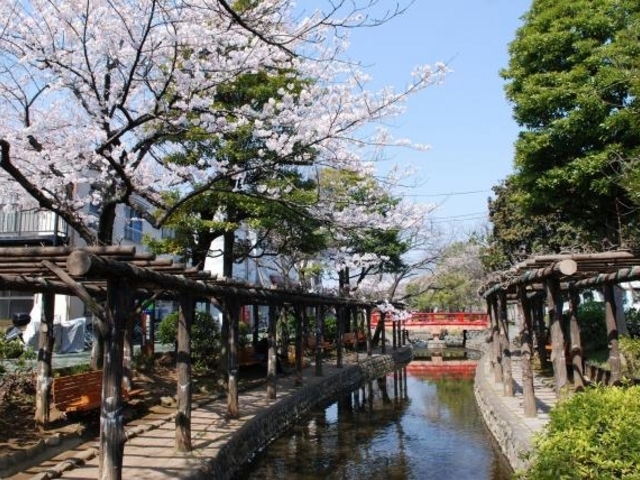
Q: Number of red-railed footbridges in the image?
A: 1